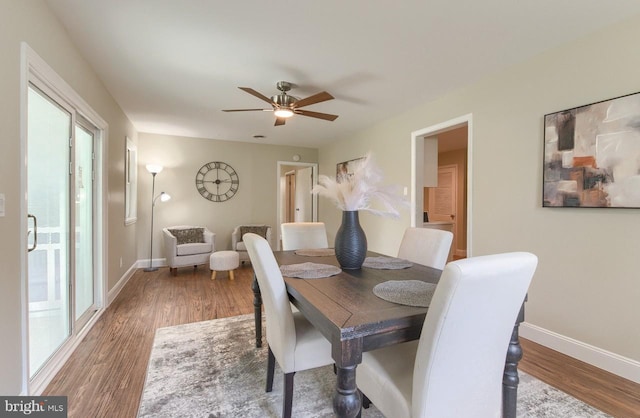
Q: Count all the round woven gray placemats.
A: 4